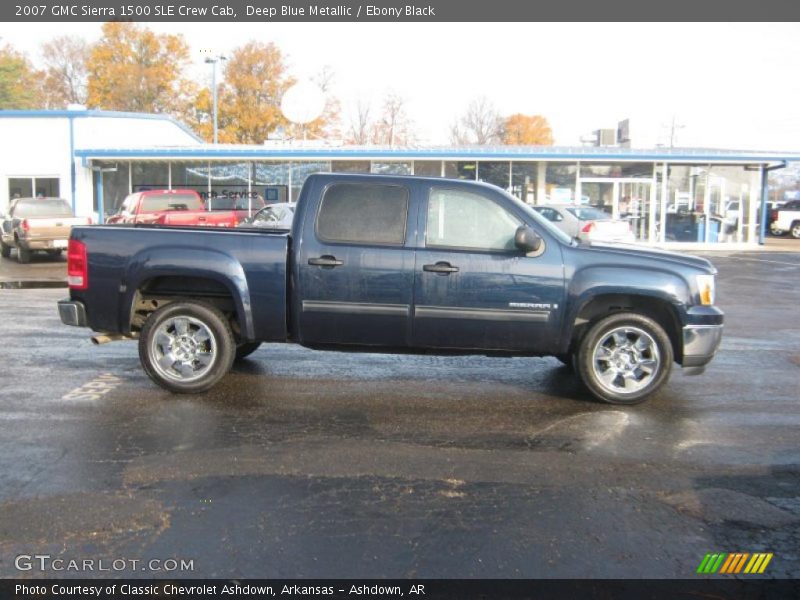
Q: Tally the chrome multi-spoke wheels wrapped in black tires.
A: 2